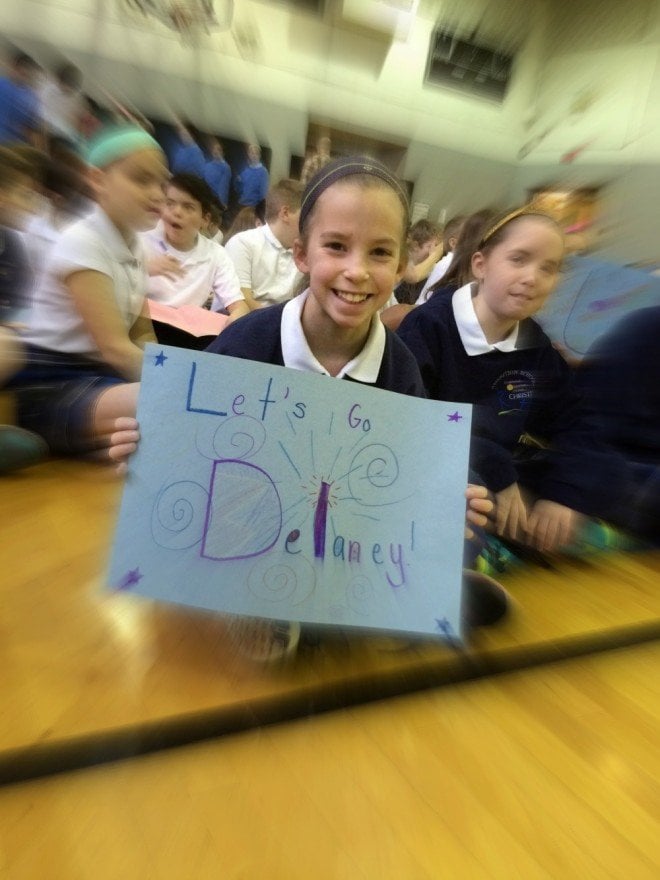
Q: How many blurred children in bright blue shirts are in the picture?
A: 4